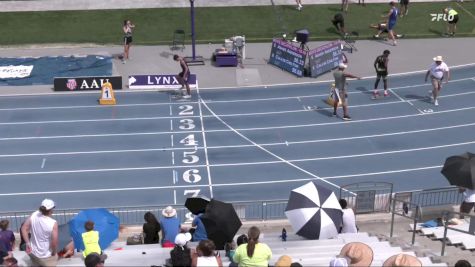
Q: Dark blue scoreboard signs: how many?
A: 2